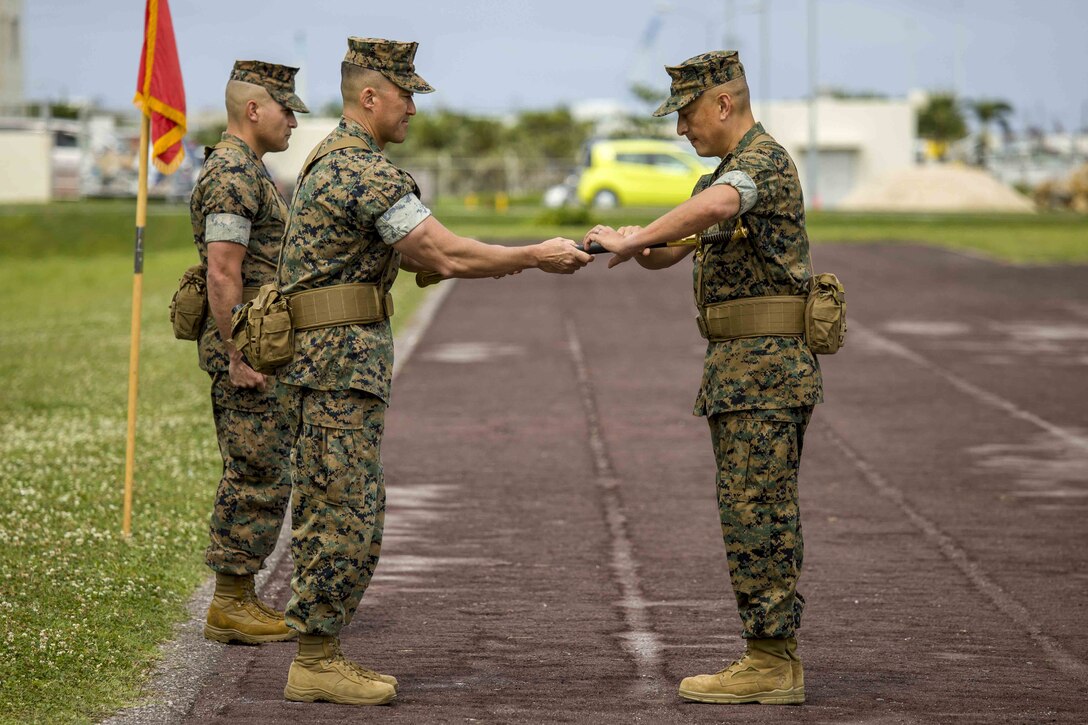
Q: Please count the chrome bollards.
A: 0